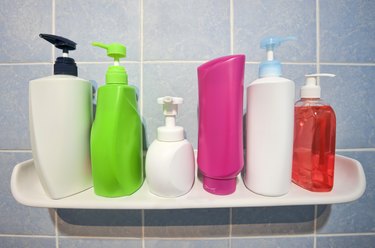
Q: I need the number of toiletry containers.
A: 6